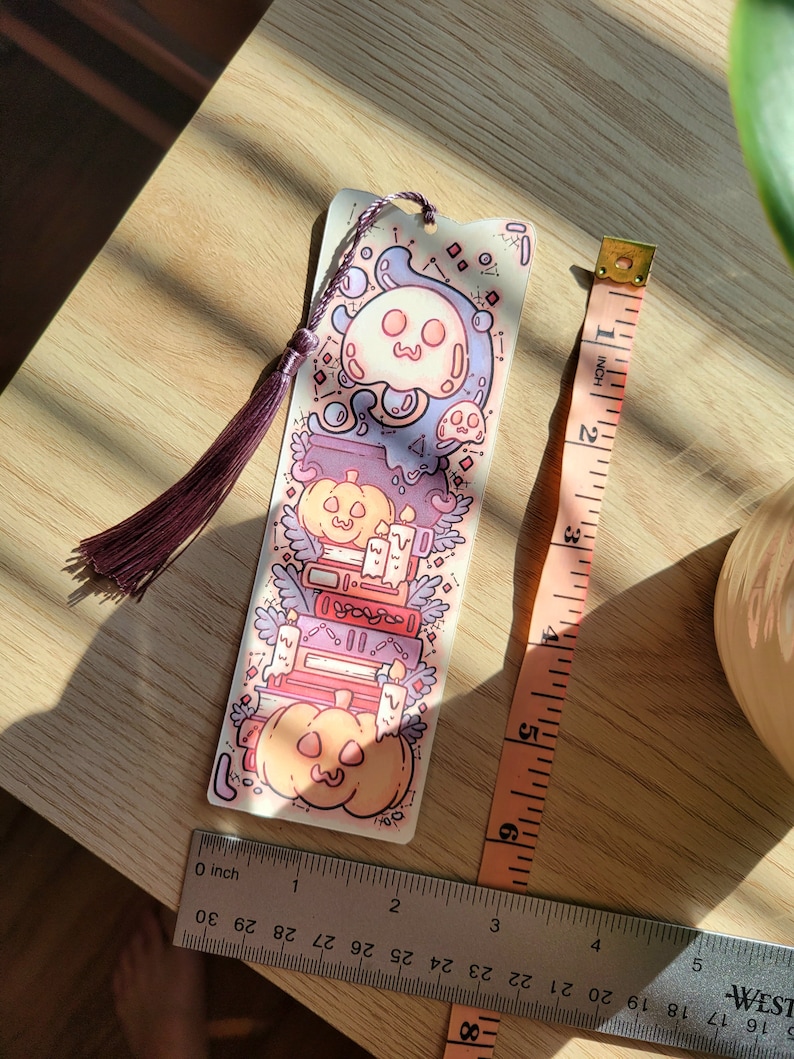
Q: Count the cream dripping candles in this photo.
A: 4